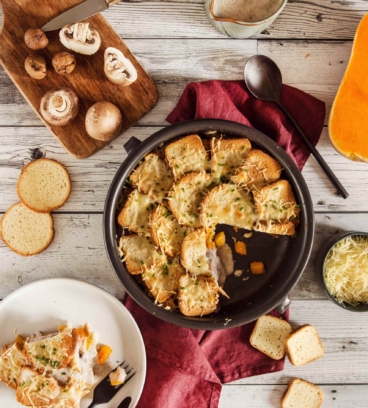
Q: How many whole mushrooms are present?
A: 2